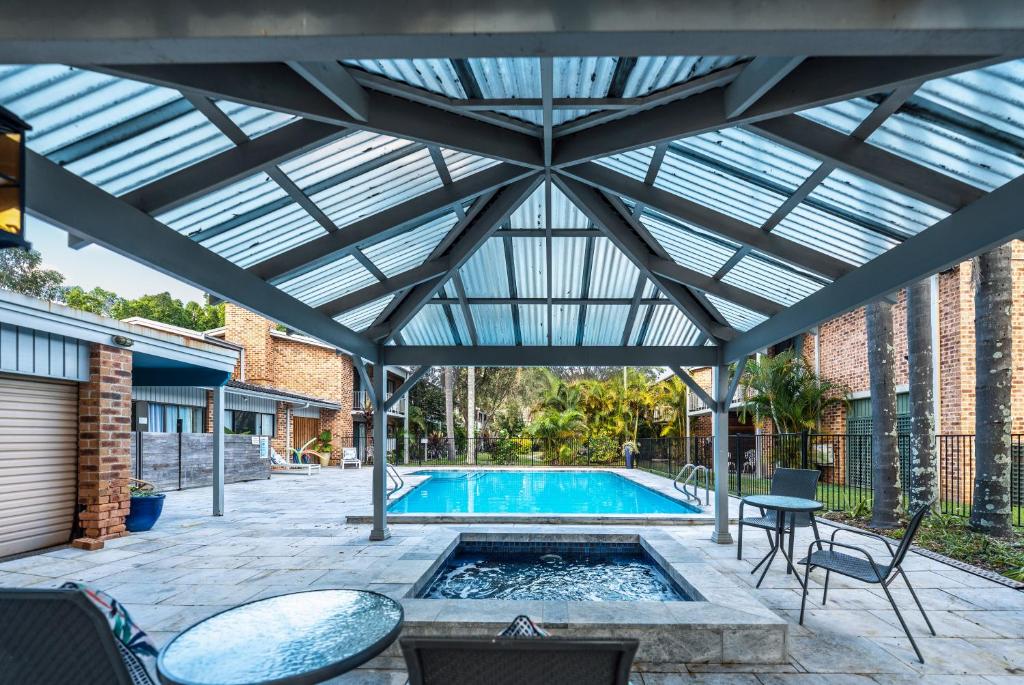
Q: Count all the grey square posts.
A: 3